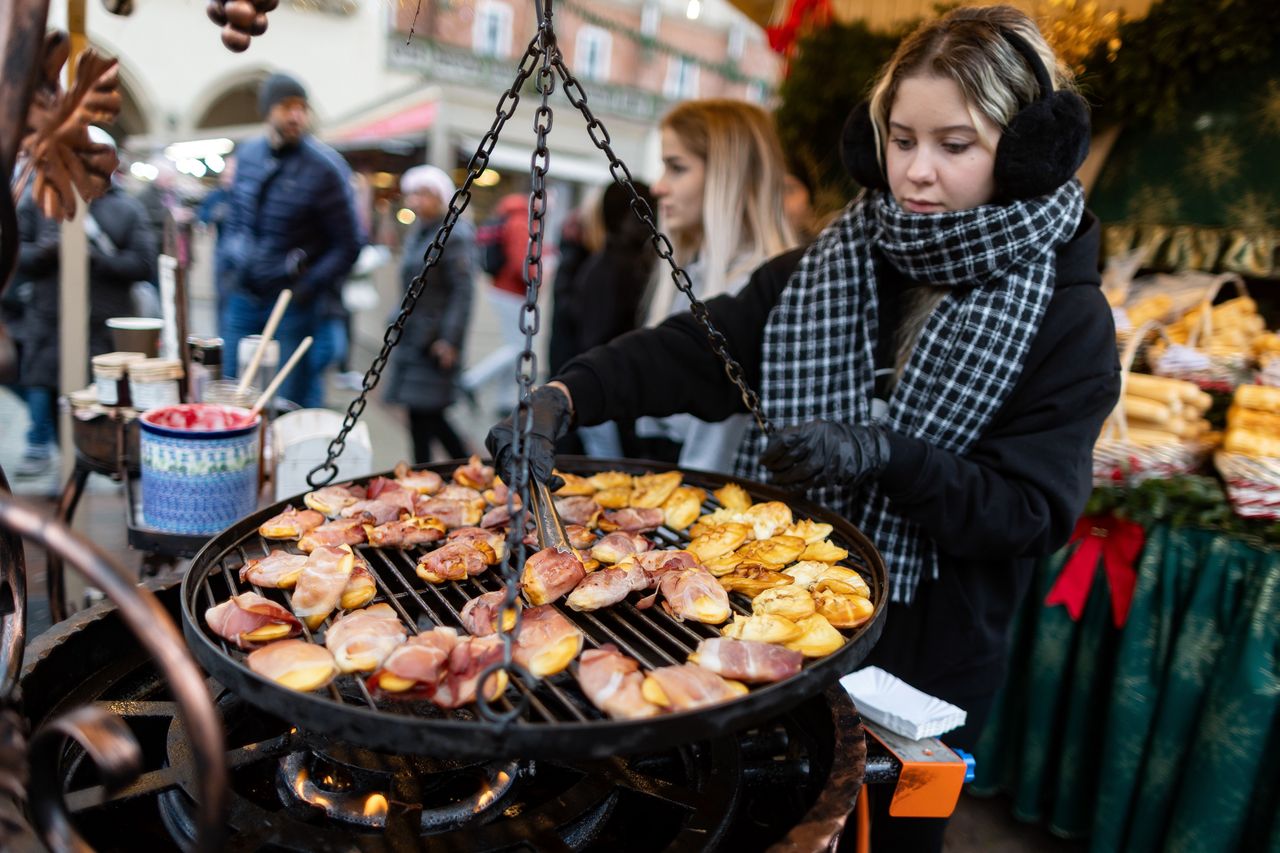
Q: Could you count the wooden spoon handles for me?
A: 2